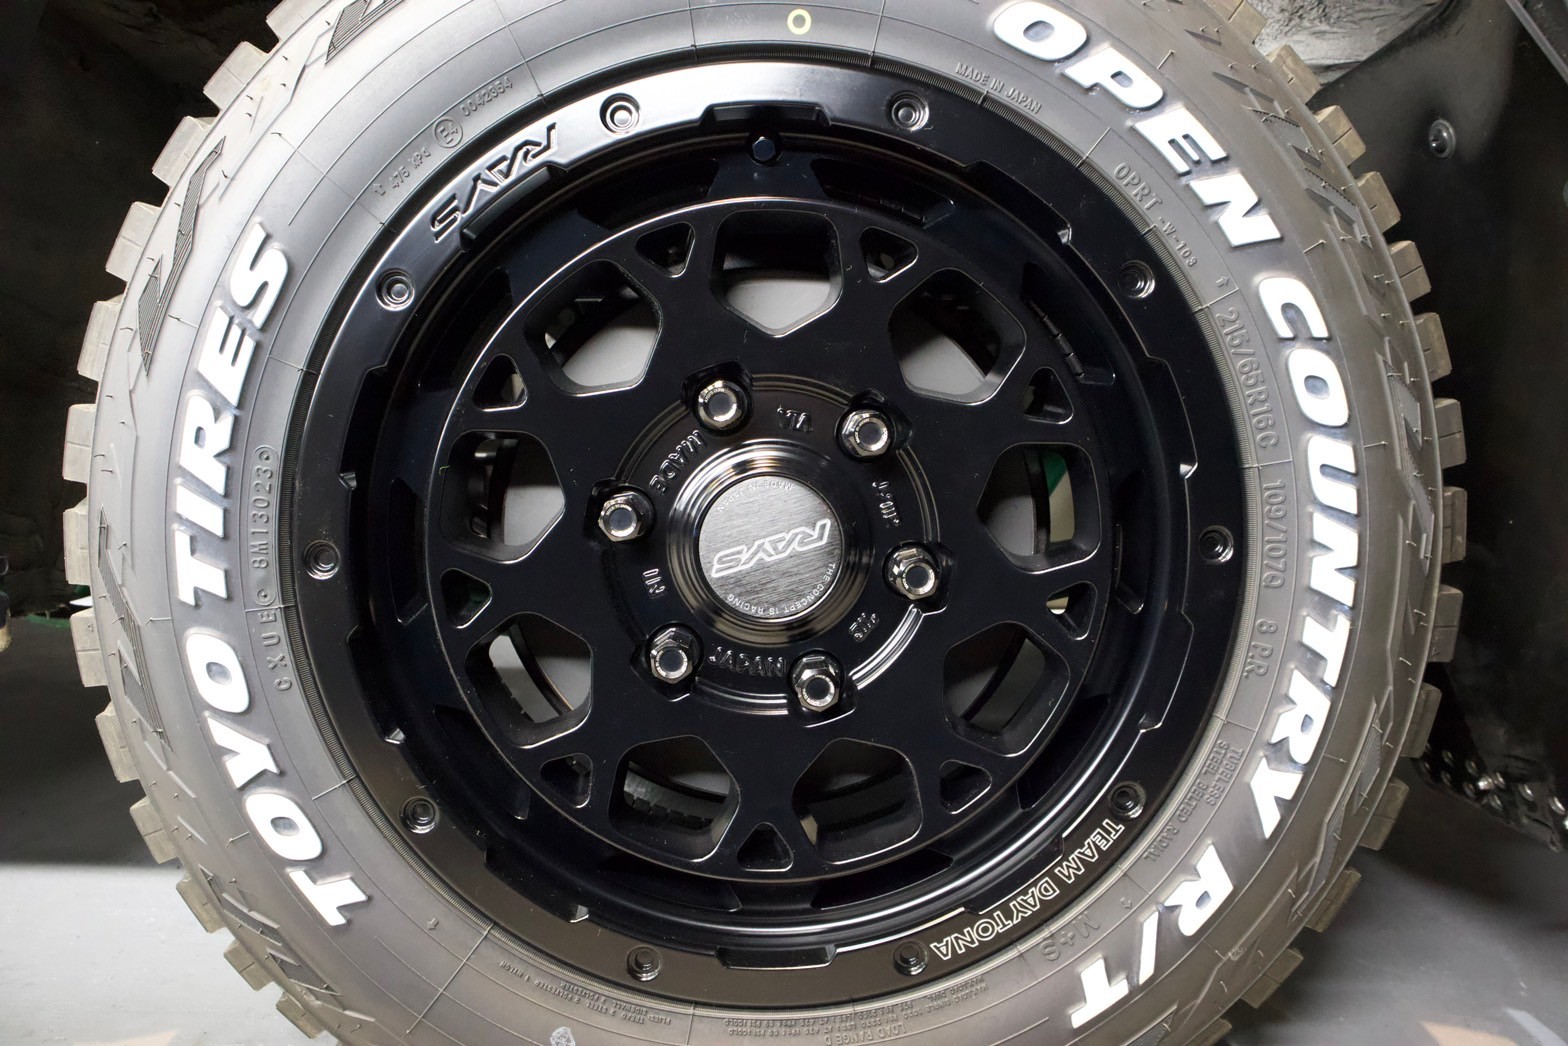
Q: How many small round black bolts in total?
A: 10